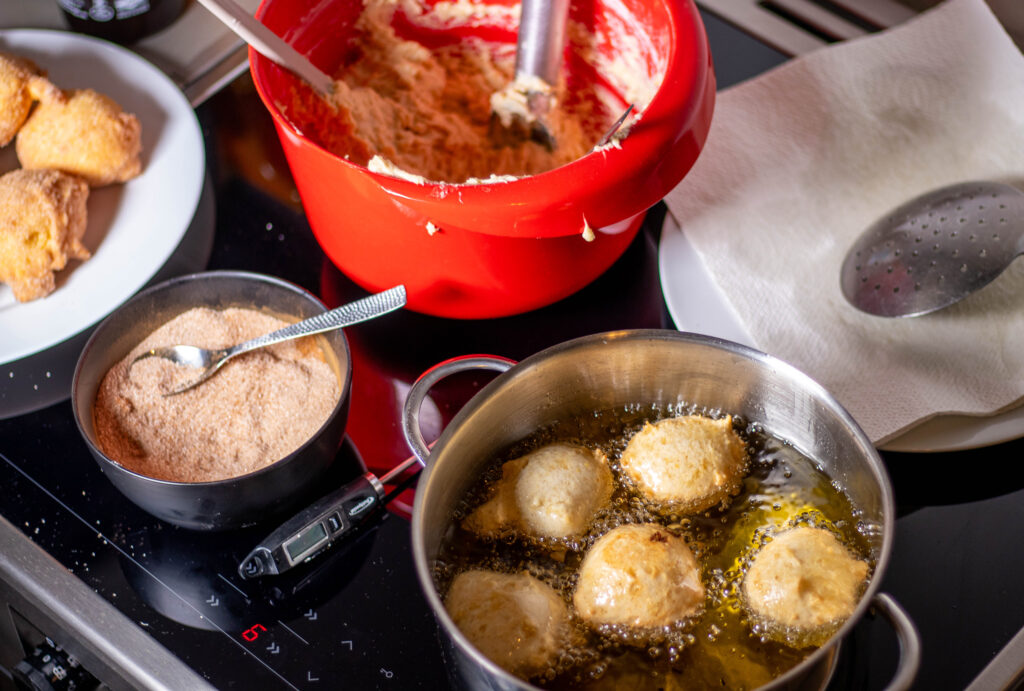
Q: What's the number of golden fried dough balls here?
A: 8